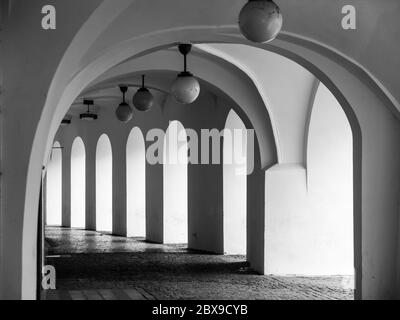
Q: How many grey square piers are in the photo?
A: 6